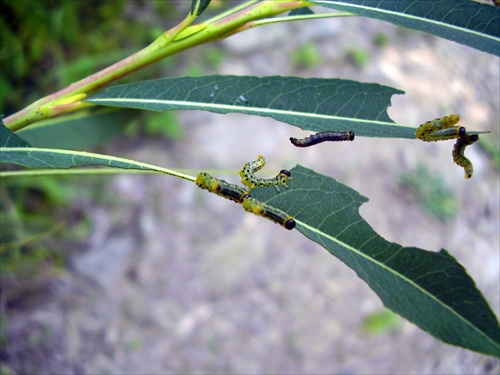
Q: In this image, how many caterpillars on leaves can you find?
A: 6